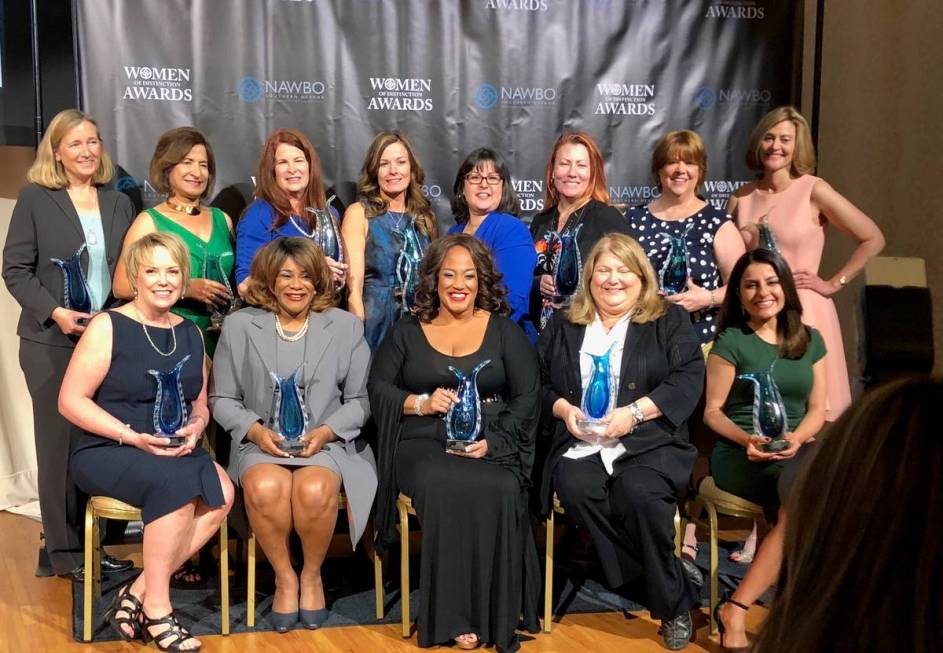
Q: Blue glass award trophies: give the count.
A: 12